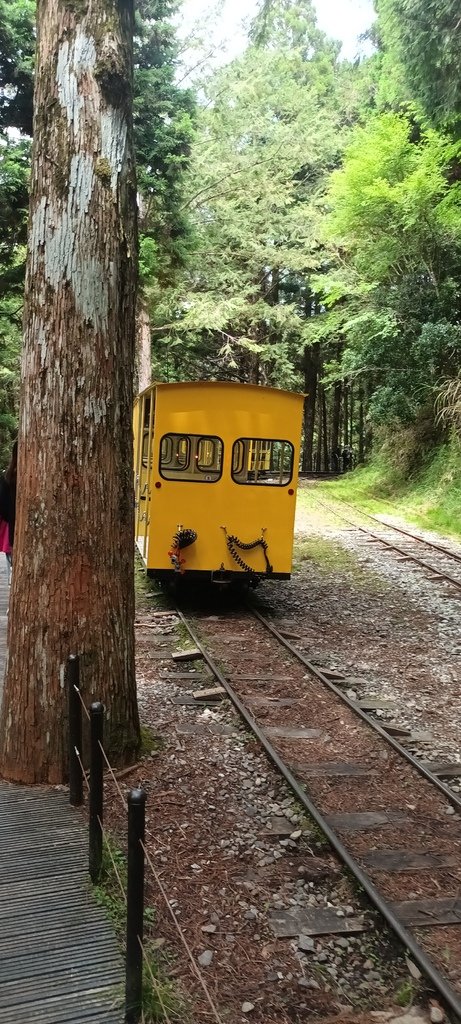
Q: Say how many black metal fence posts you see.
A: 3